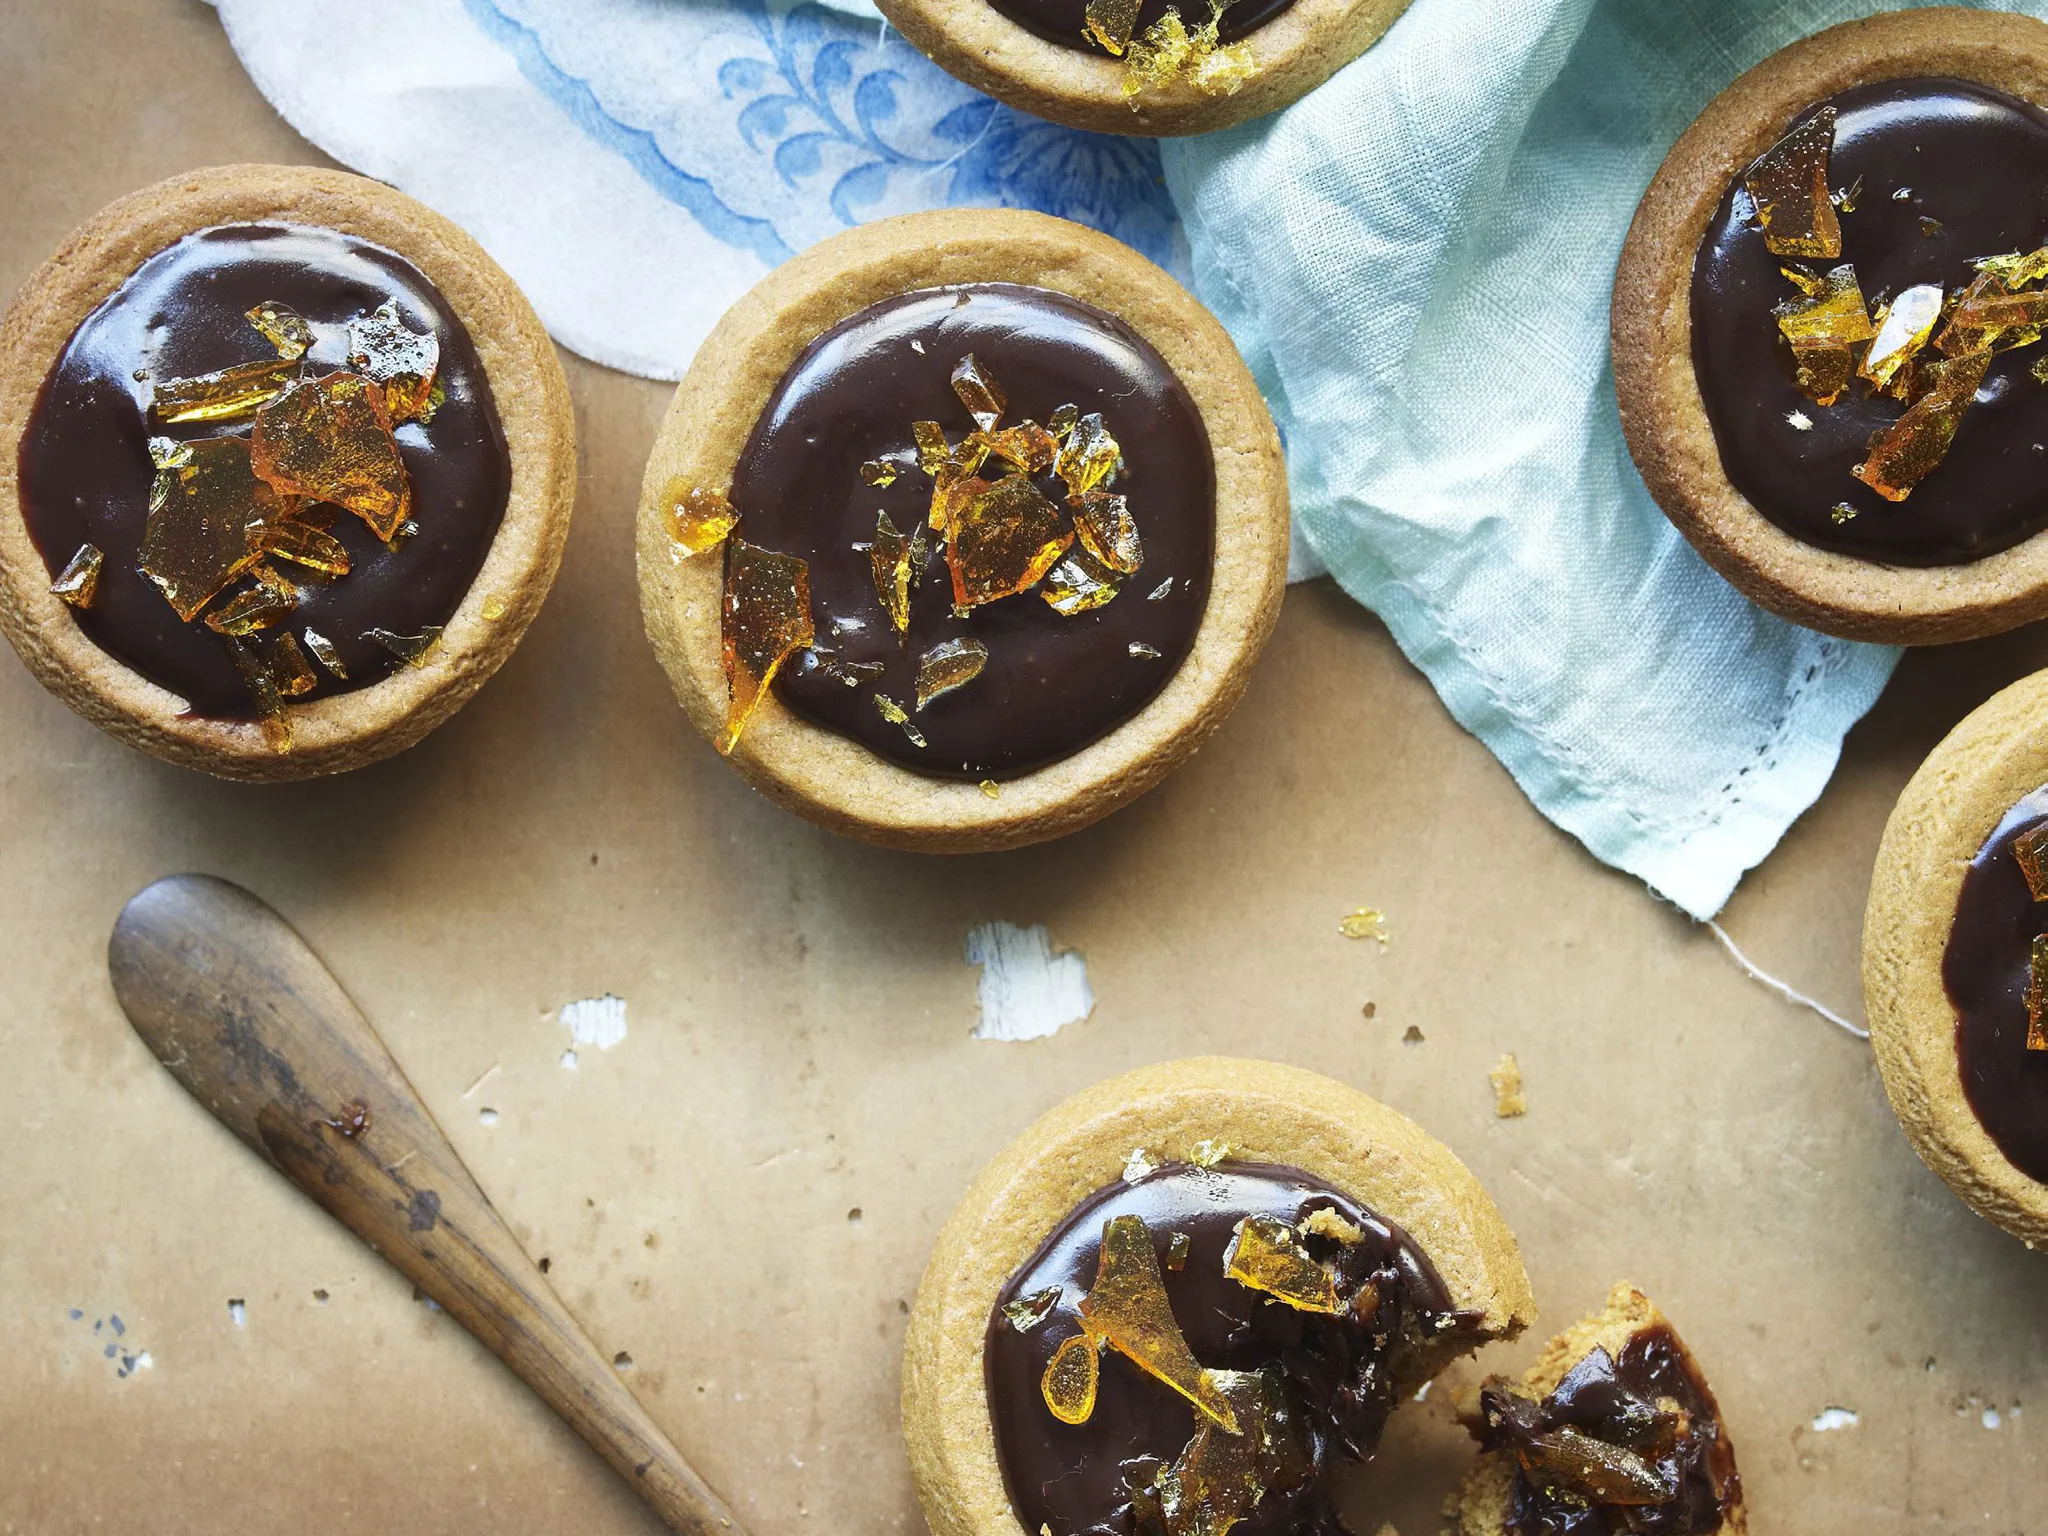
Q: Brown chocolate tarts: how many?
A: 6